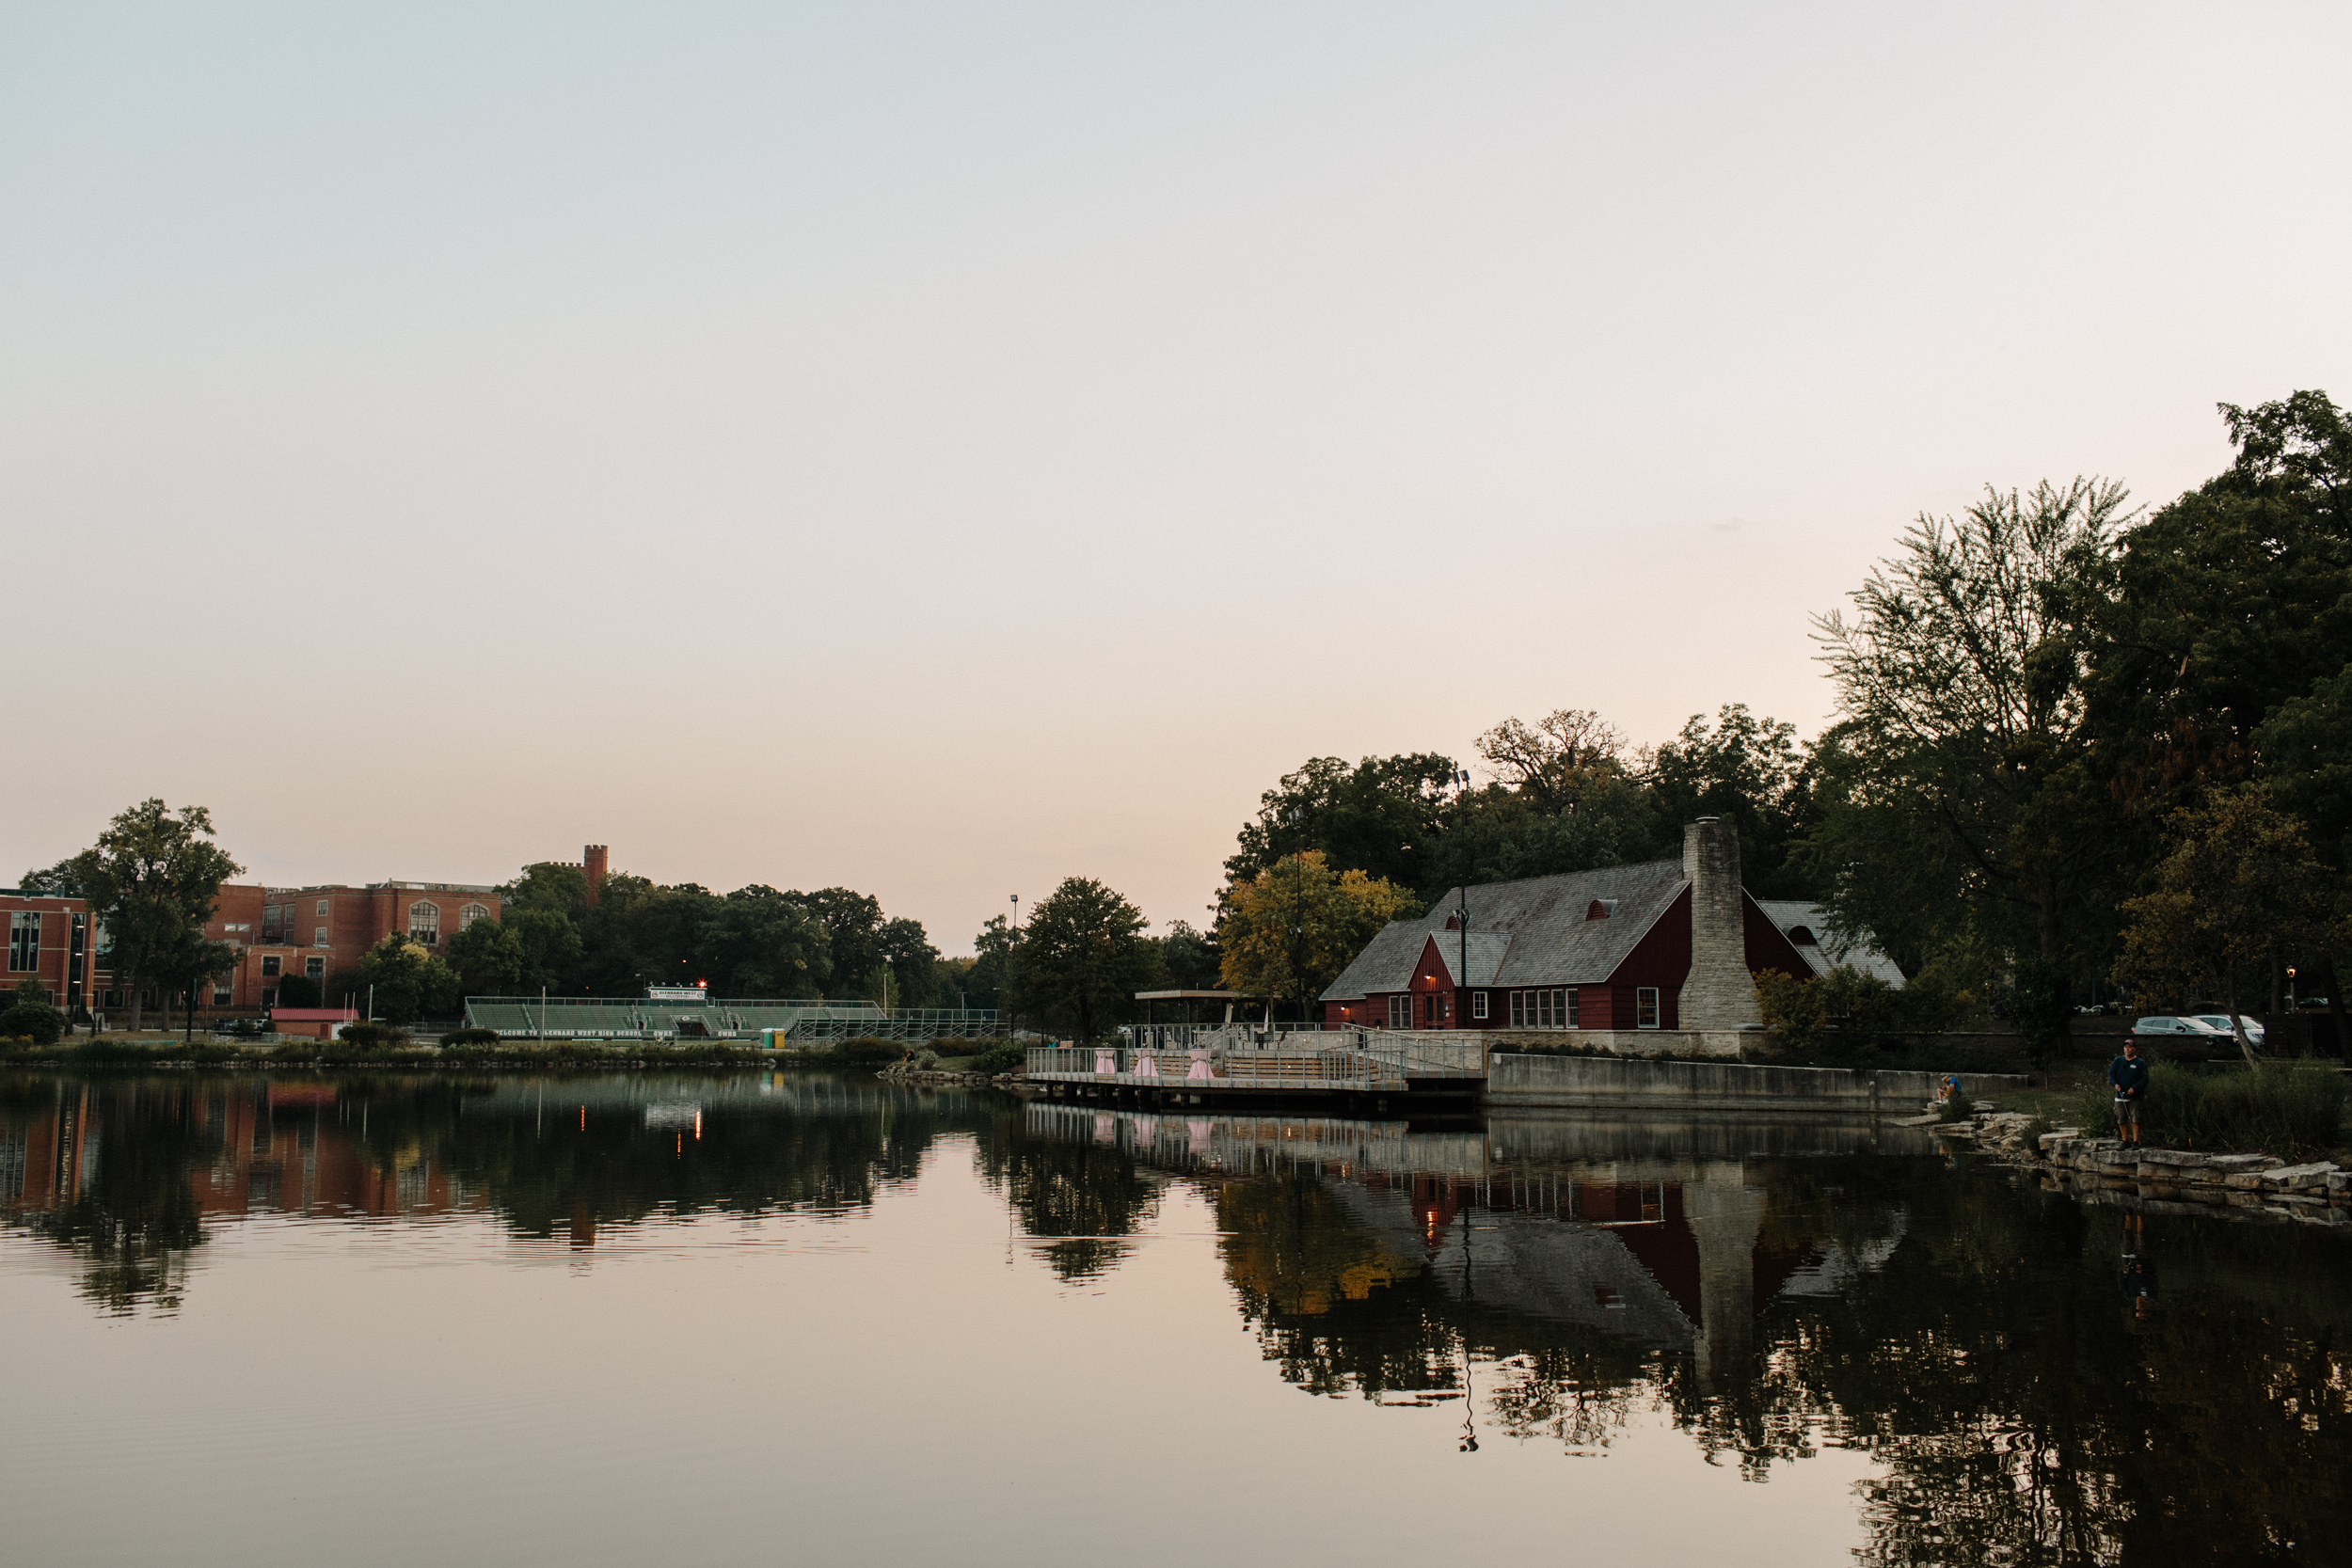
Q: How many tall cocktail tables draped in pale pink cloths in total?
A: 3